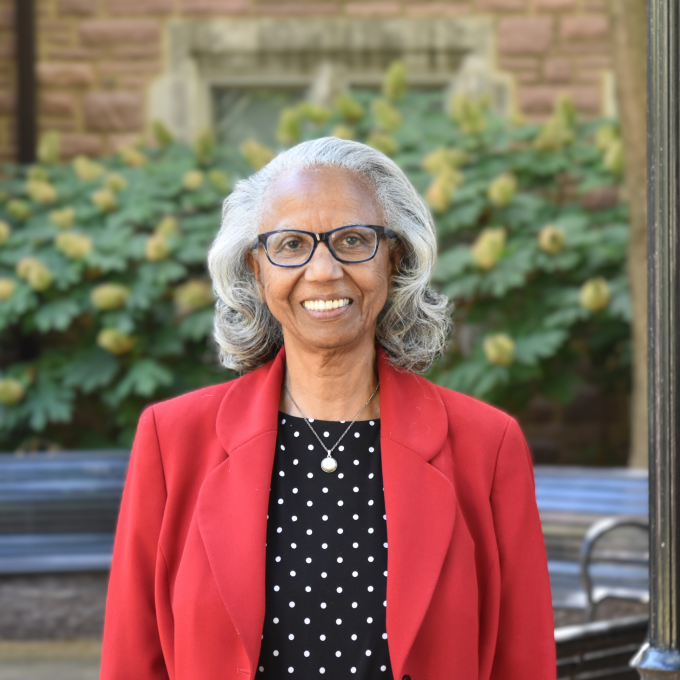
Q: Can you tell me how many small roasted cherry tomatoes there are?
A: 0